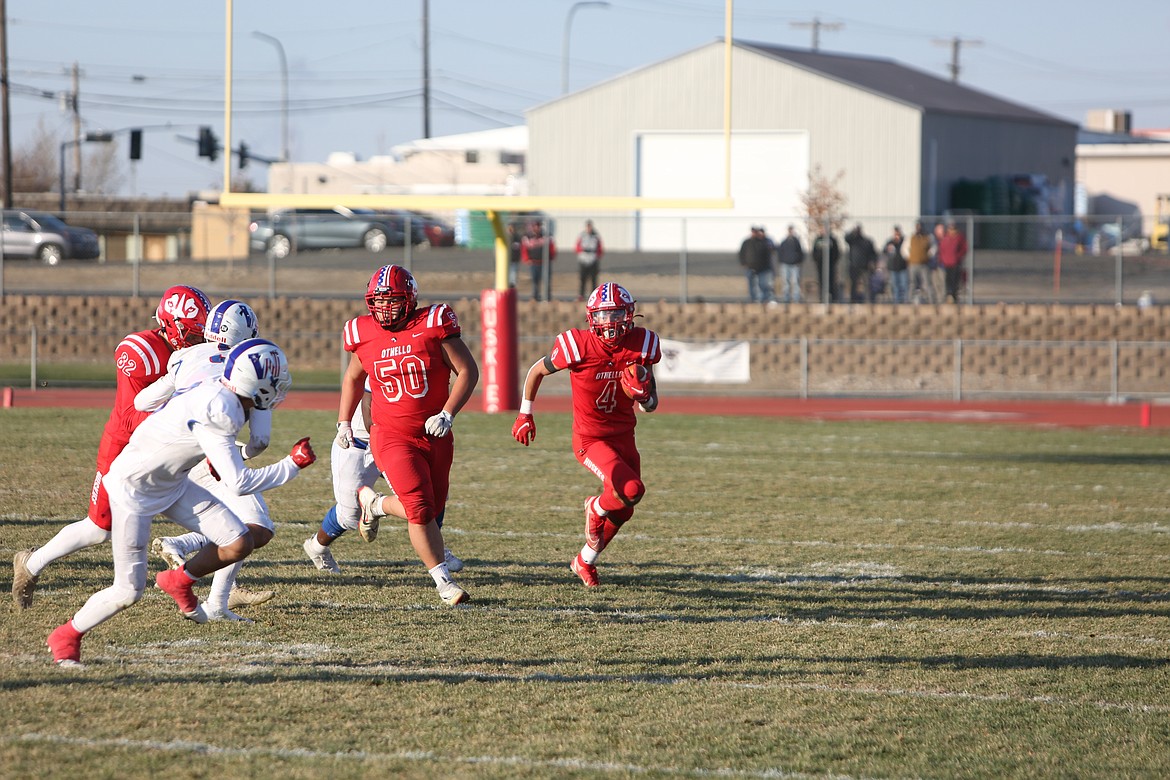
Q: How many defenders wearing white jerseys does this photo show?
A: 3